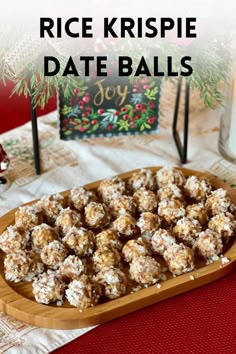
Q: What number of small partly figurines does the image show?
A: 1